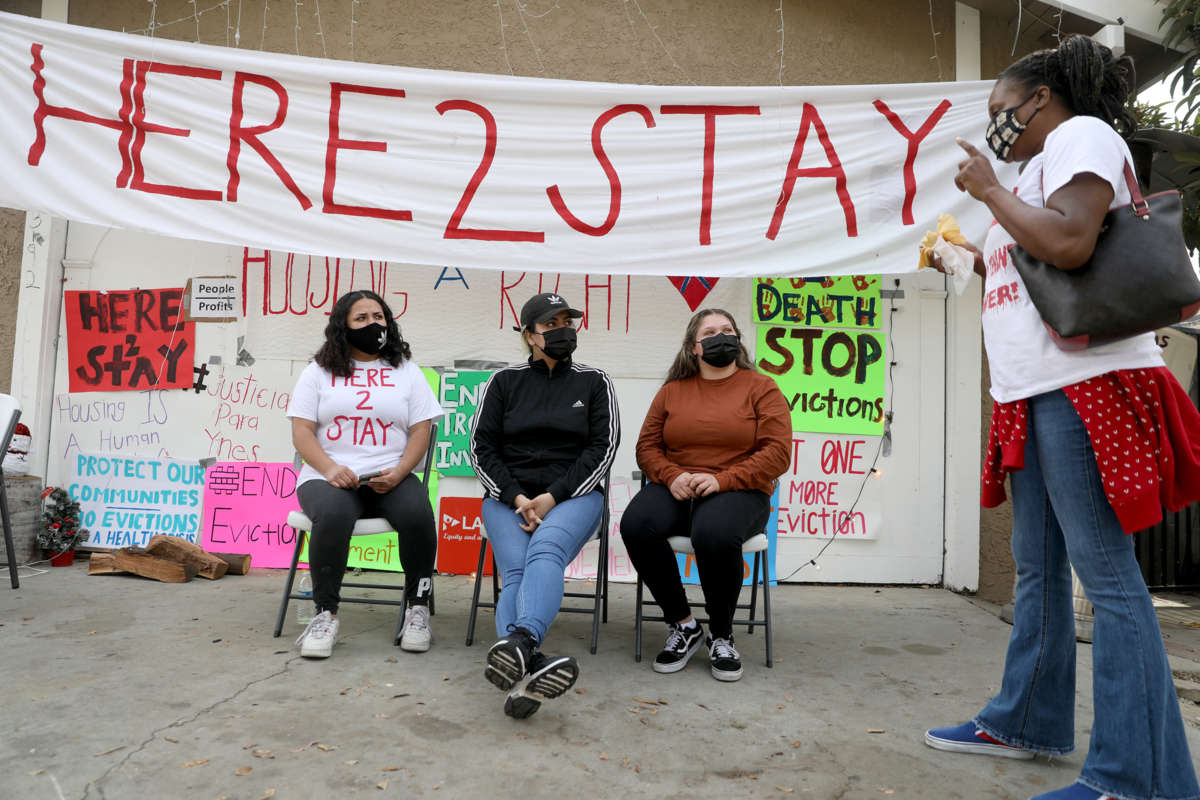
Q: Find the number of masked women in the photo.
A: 4